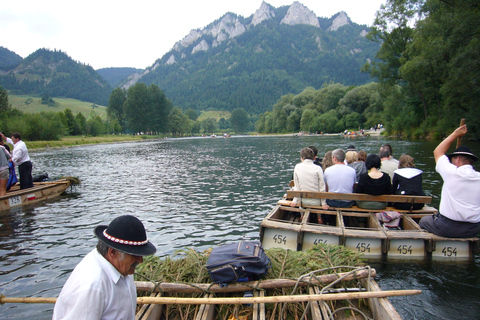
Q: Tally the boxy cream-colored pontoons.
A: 5